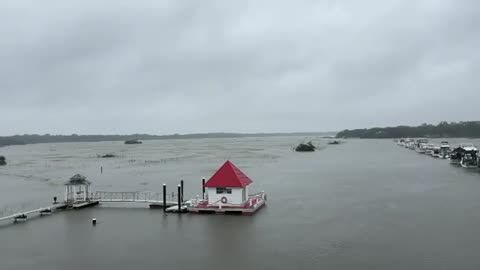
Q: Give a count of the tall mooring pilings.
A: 4